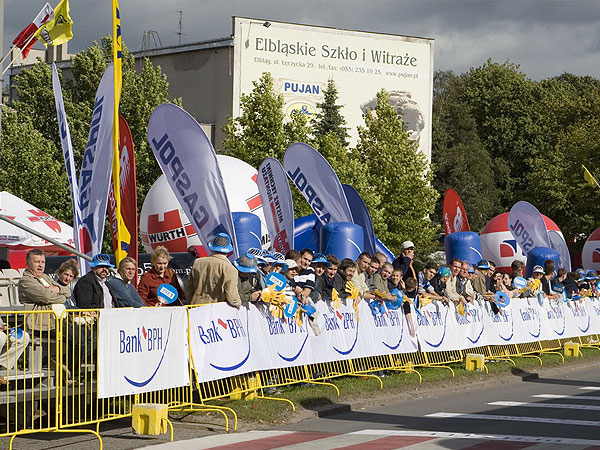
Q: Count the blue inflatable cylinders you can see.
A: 4